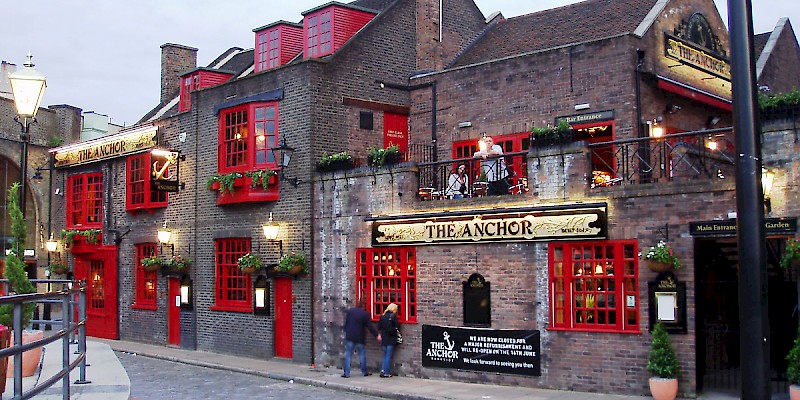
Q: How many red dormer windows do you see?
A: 3